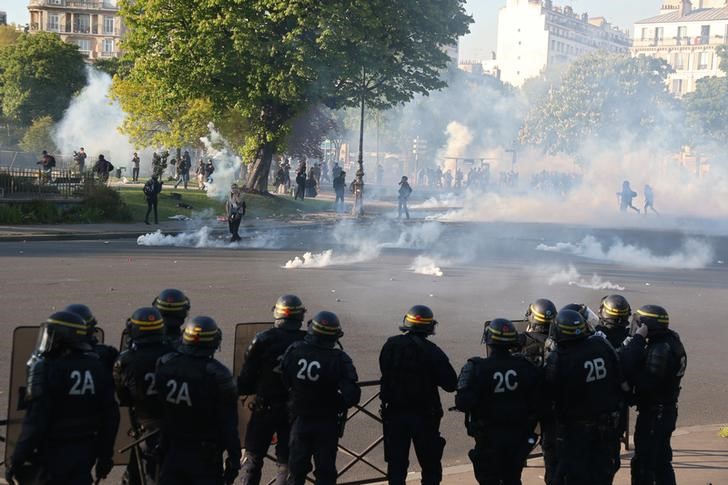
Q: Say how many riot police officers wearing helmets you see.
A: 14